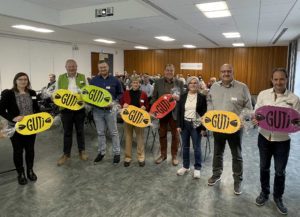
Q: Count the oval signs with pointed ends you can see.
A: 7